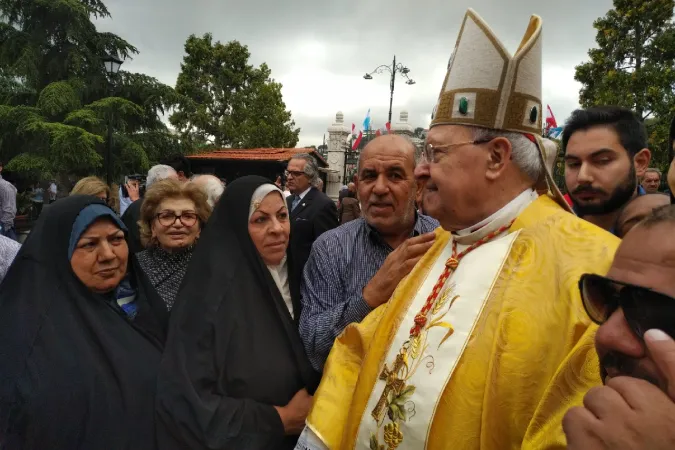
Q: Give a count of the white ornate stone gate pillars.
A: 2